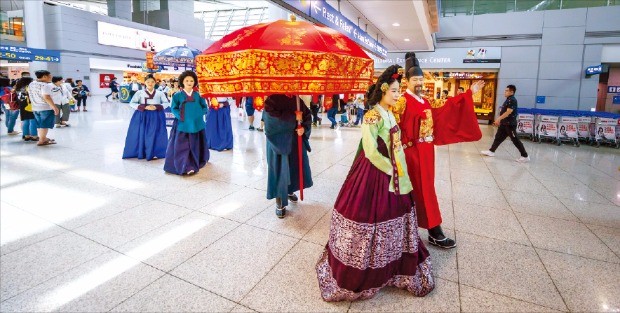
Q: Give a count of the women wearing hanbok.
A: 4